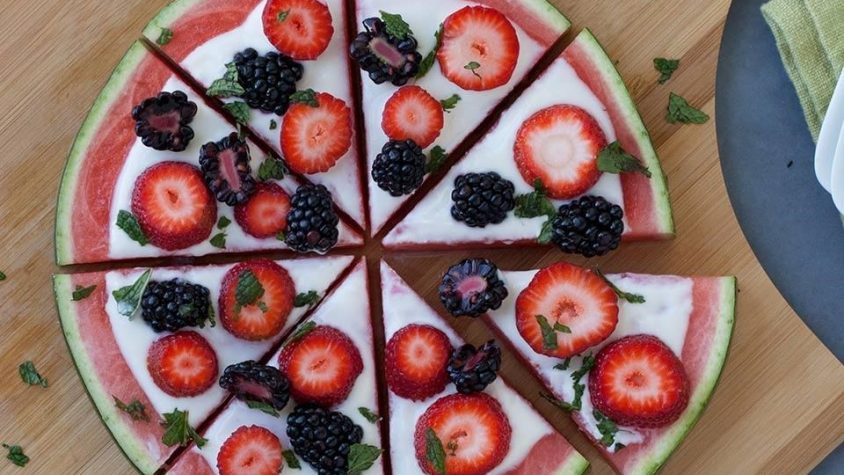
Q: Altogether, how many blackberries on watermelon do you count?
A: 13